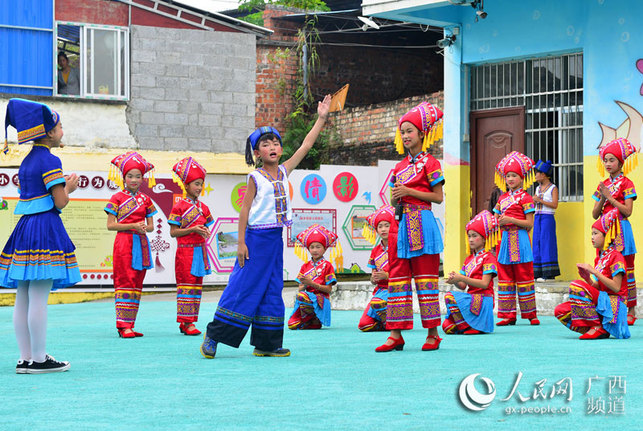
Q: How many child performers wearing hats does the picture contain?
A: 12